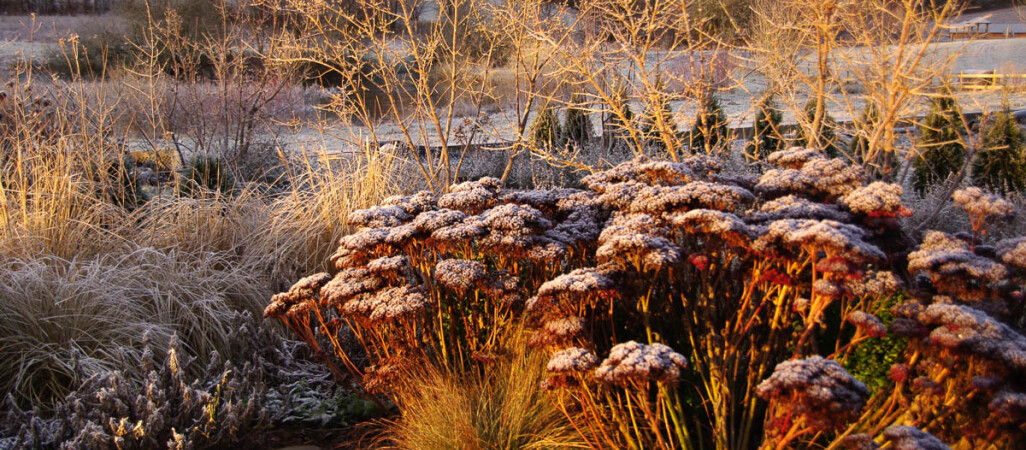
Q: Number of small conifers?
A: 10